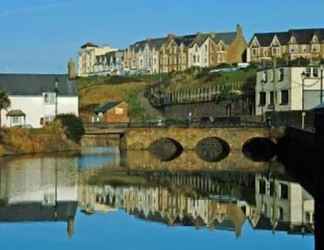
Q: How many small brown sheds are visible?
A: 1